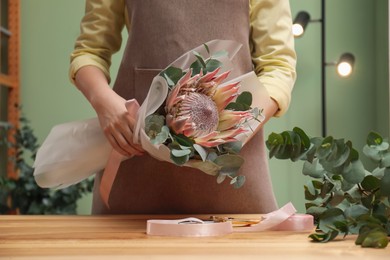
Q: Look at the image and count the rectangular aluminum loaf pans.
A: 0